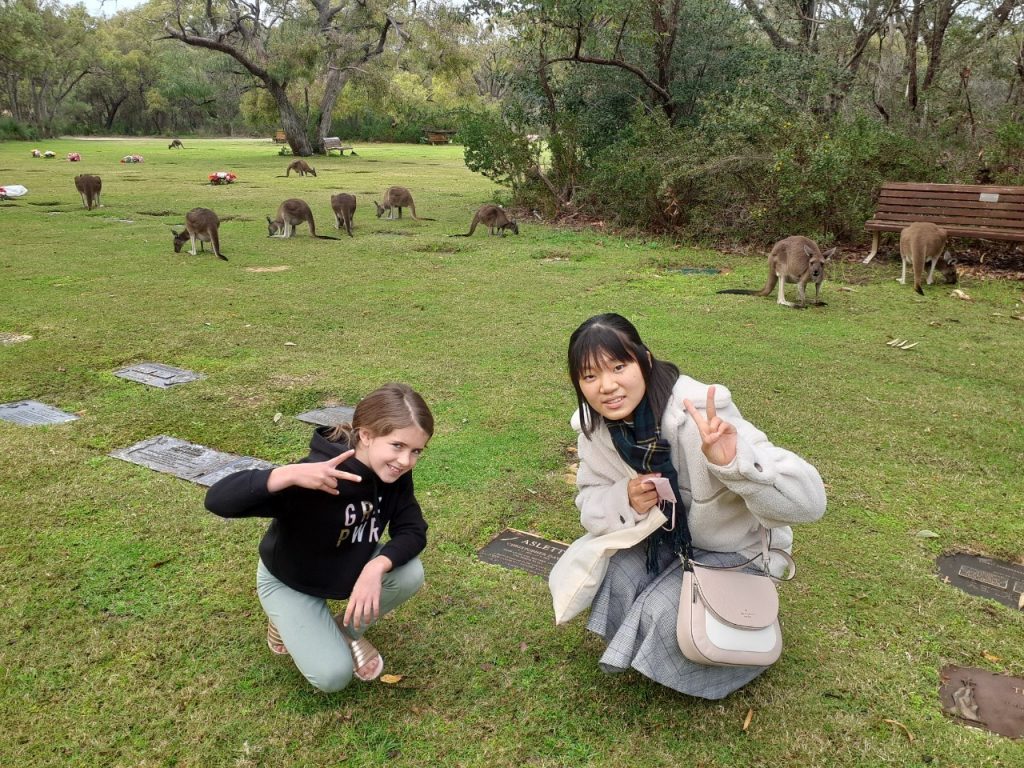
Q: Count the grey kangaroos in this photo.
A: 10